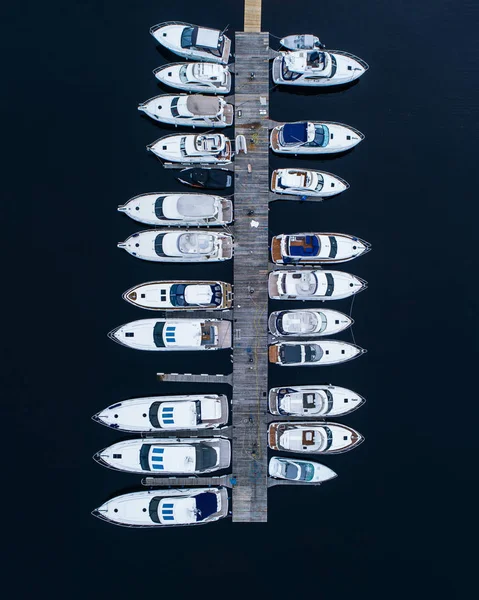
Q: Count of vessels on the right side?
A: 11